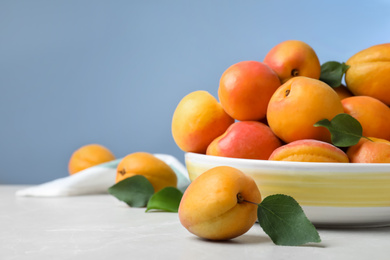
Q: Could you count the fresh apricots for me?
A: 13